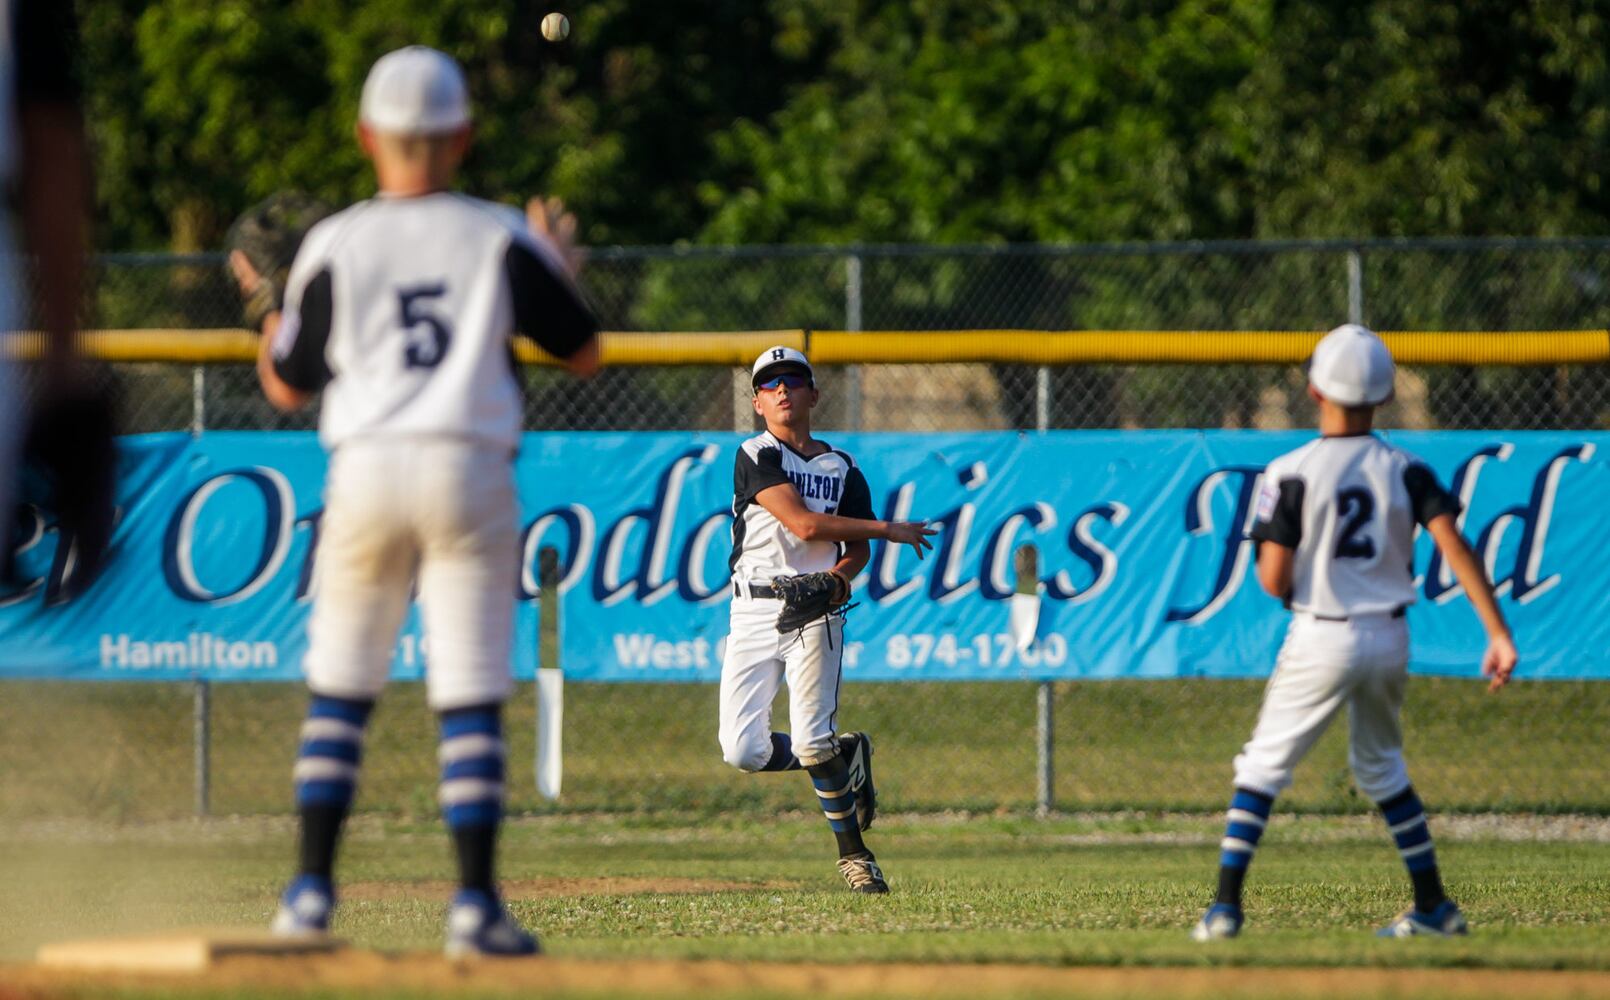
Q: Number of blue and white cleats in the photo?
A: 4